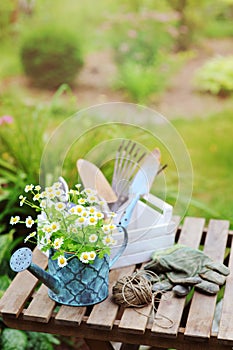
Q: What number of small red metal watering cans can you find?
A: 0